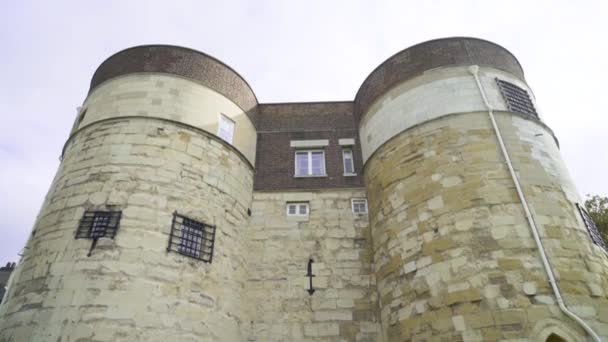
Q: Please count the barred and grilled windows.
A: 4